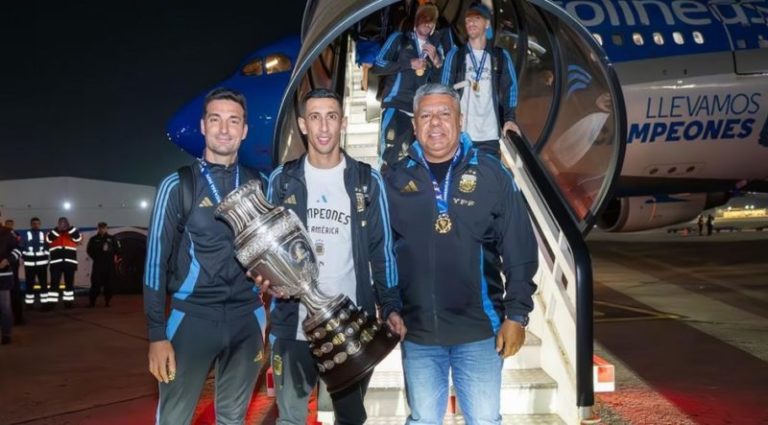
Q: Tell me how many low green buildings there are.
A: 0